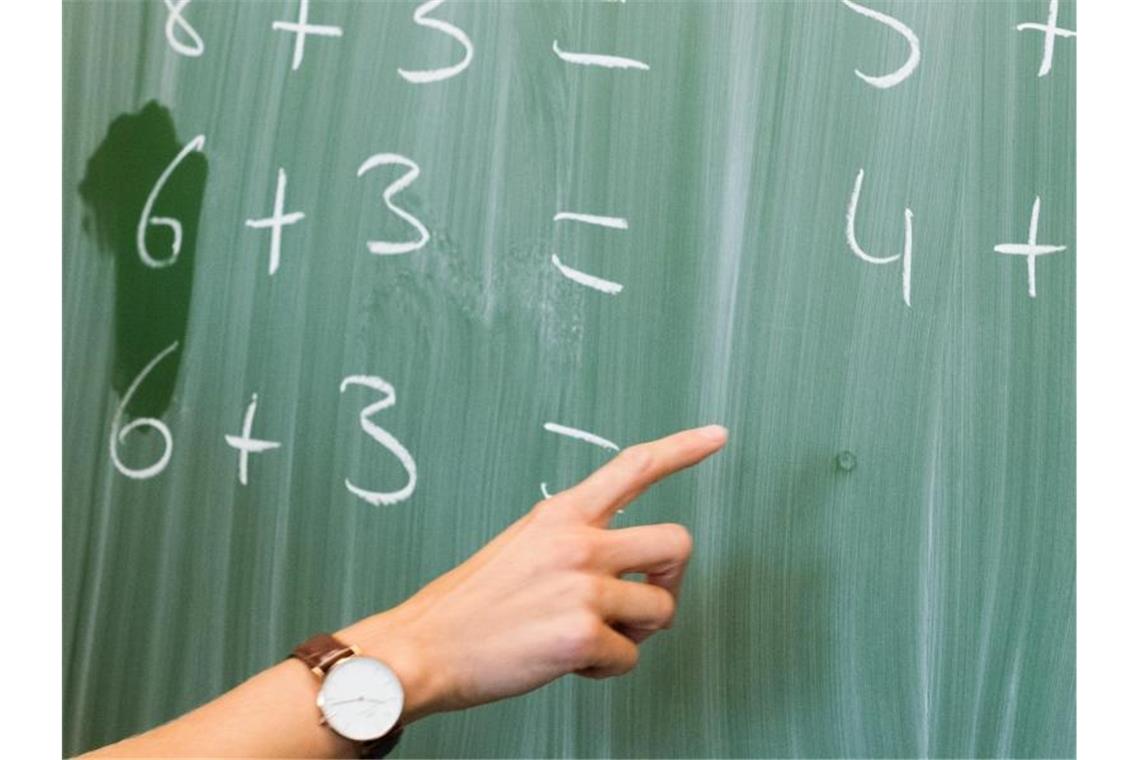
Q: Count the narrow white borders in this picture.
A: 2